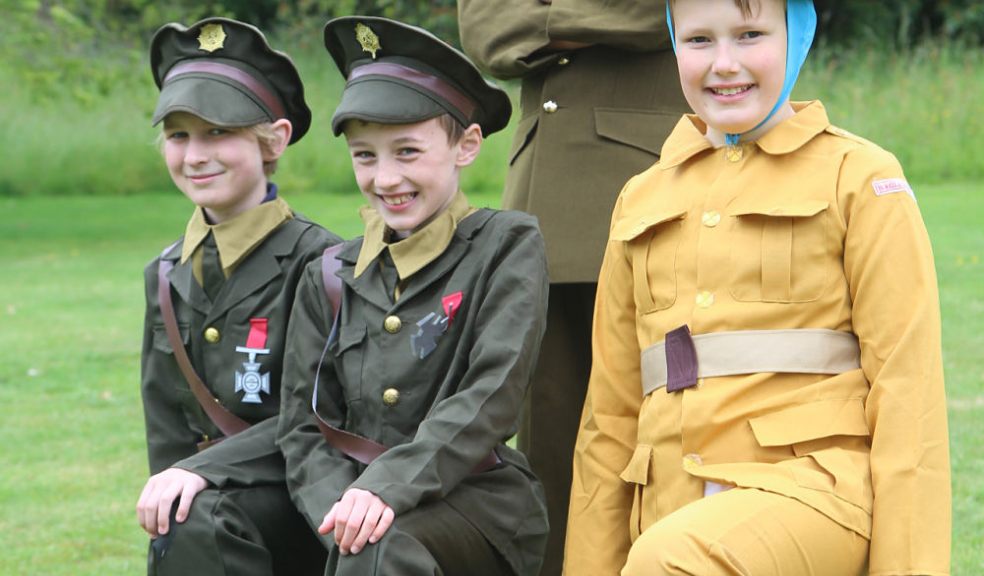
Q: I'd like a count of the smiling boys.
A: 3